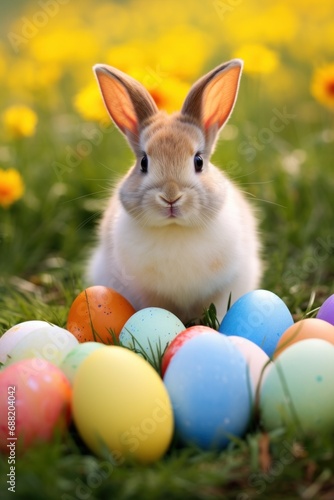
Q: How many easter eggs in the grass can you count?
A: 14